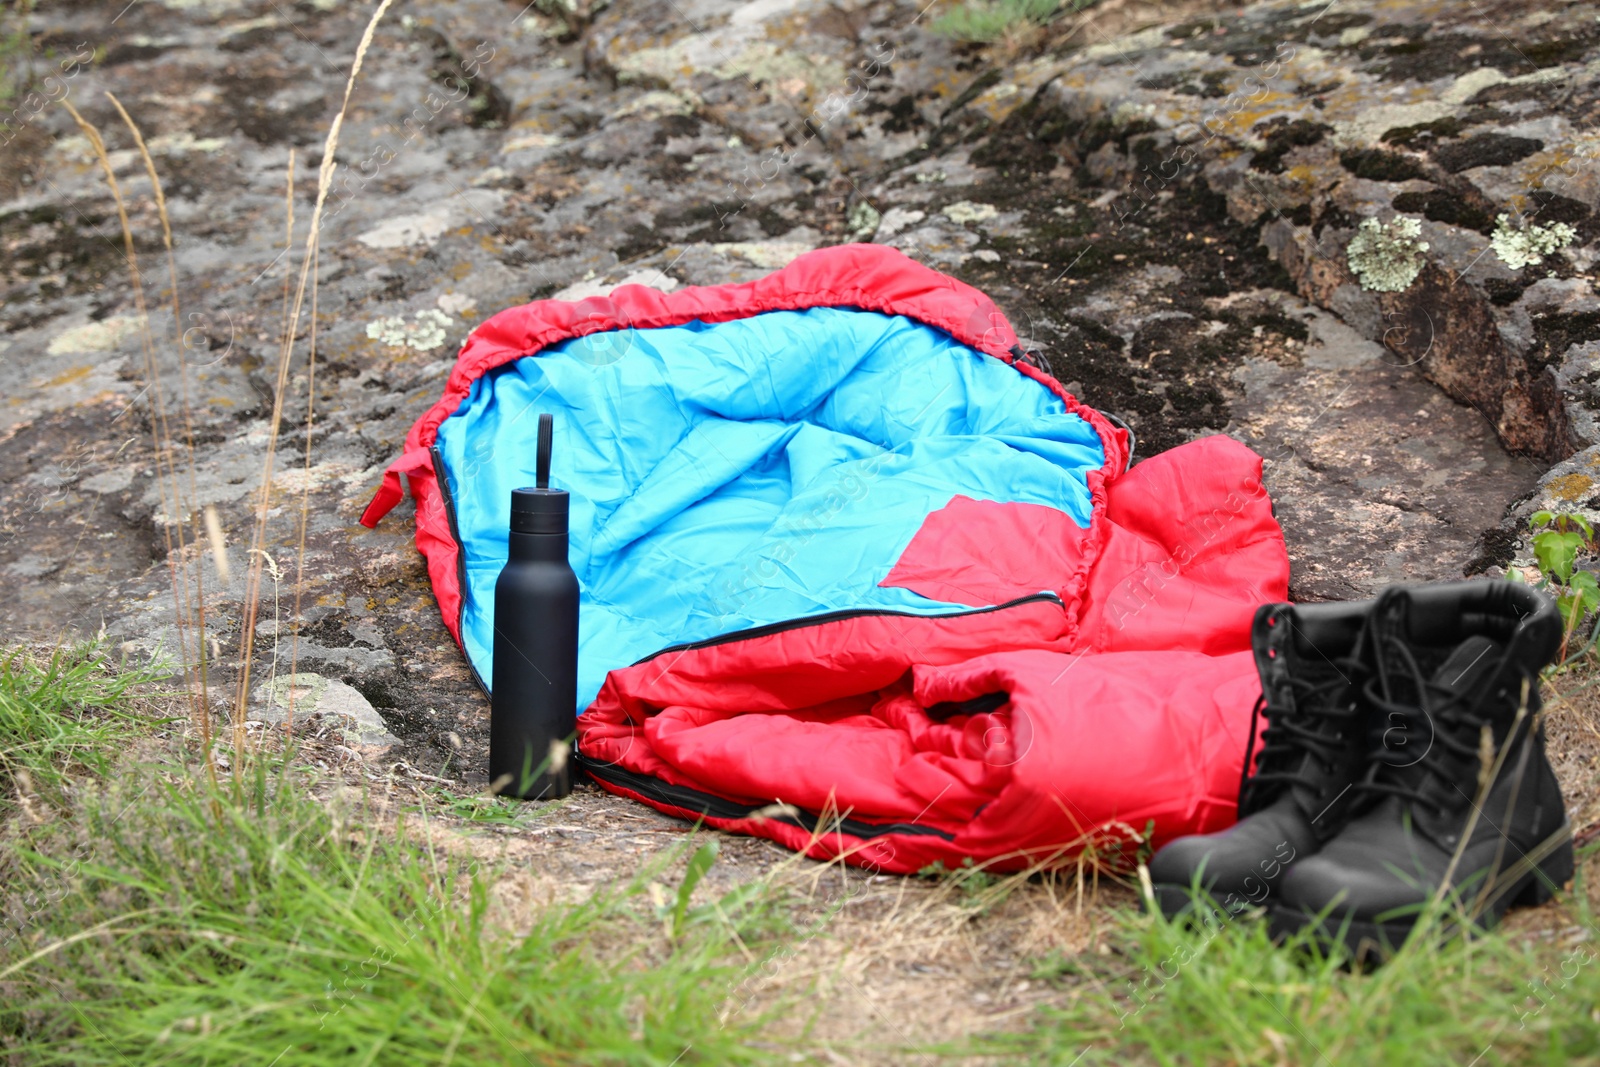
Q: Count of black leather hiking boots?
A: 2